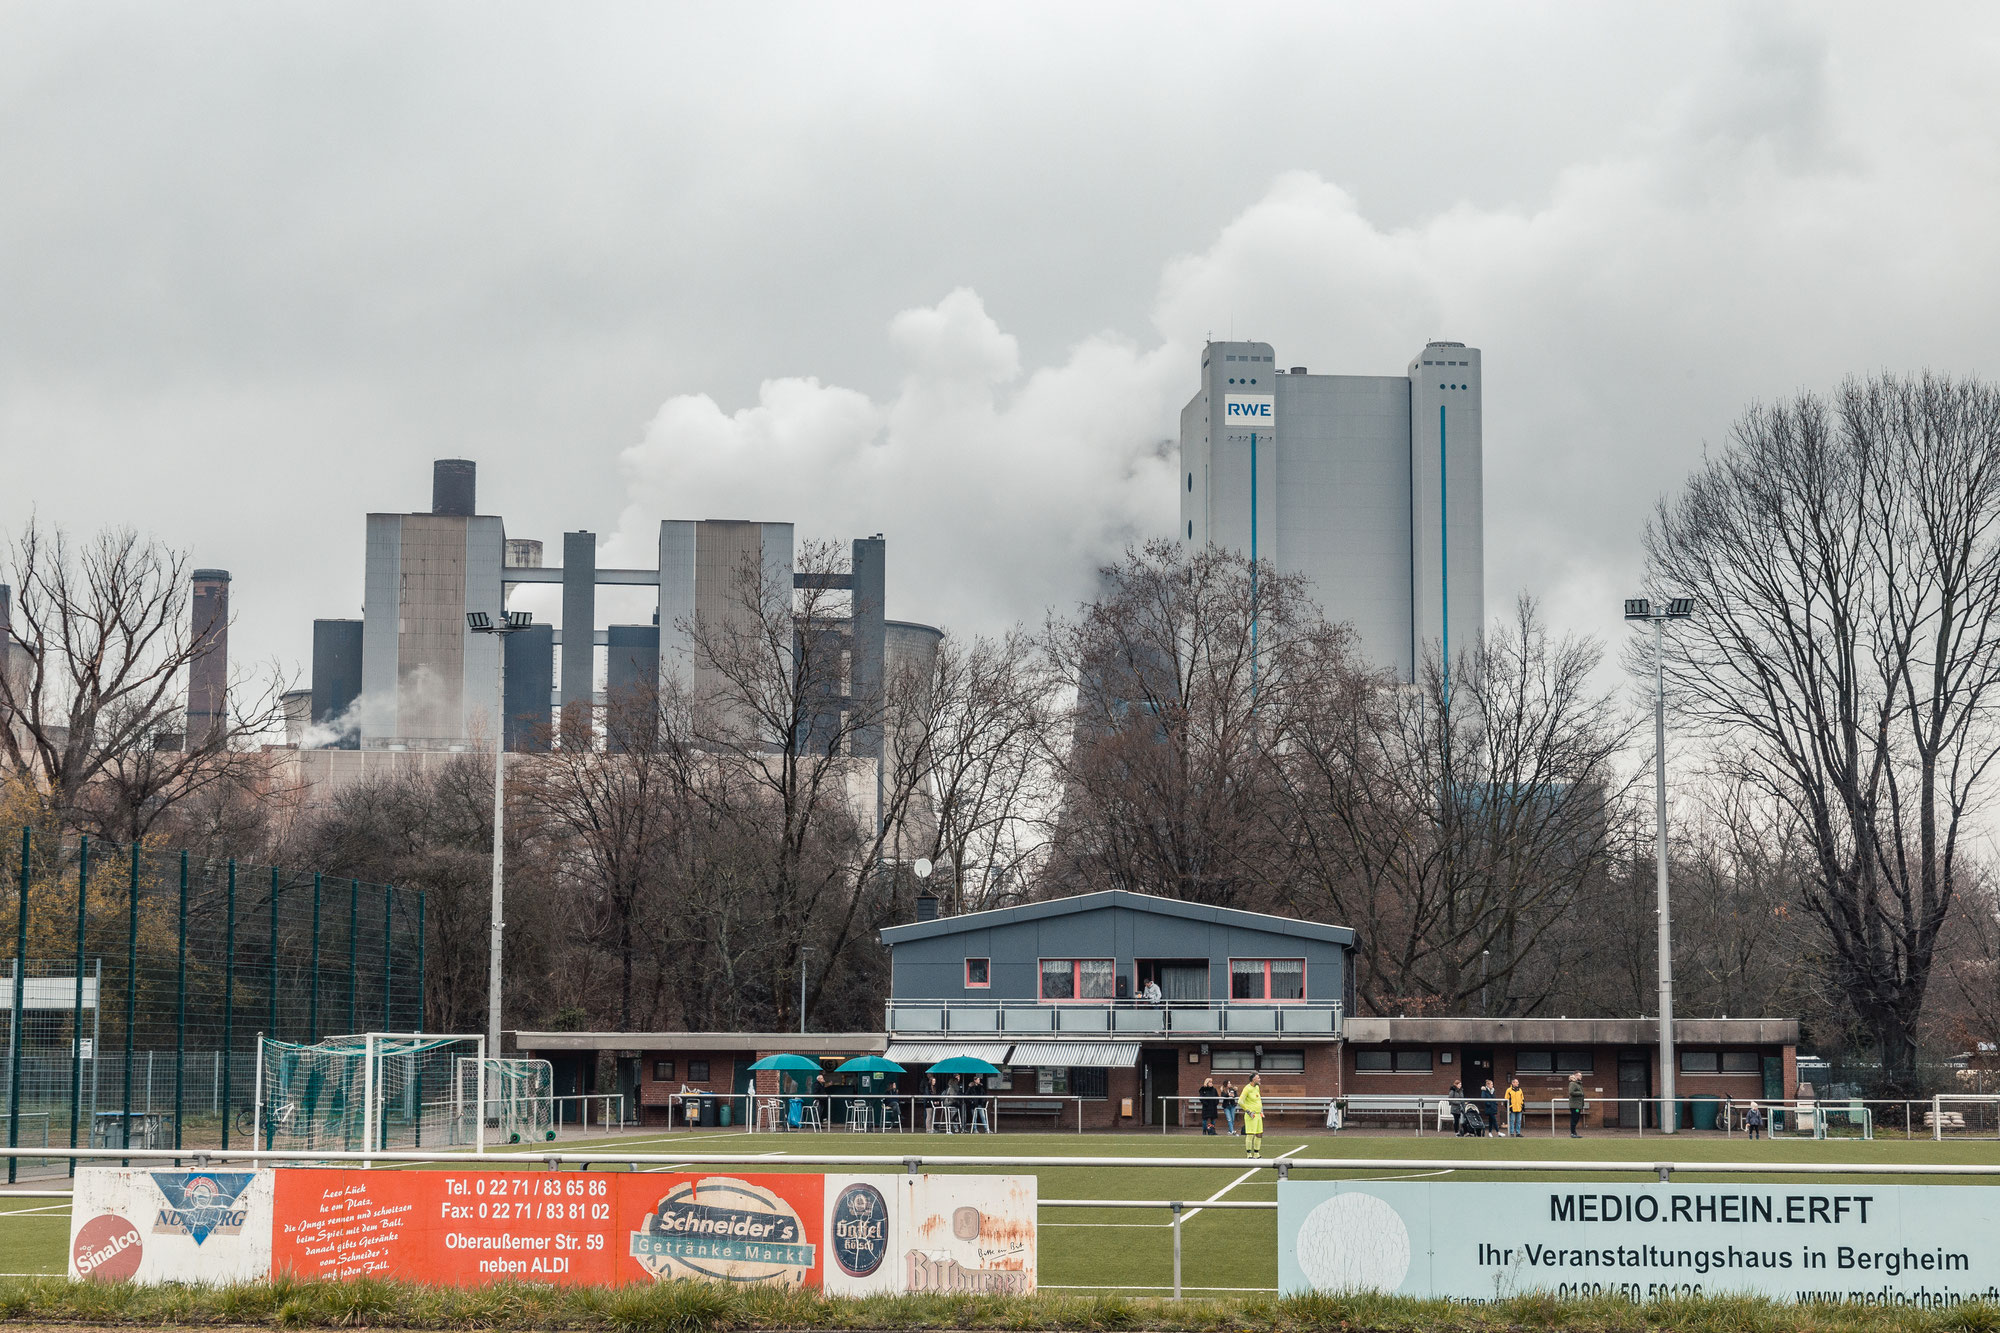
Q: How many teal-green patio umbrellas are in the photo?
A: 3